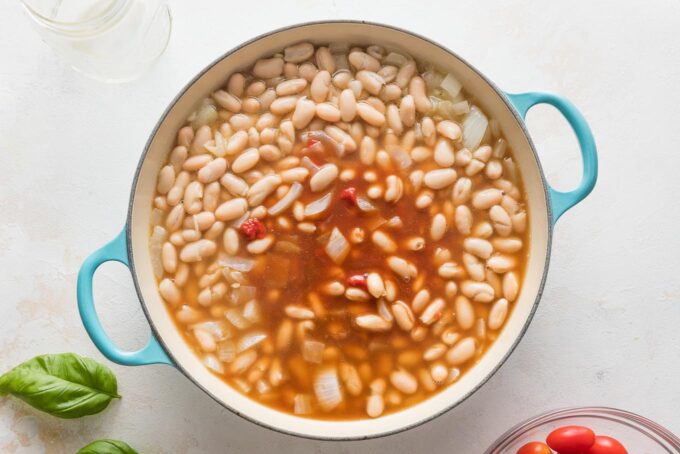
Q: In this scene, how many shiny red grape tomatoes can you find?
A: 3